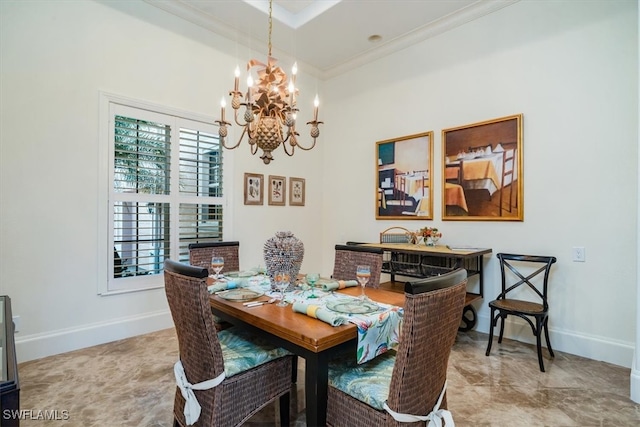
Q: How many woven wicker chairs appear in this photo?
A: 4